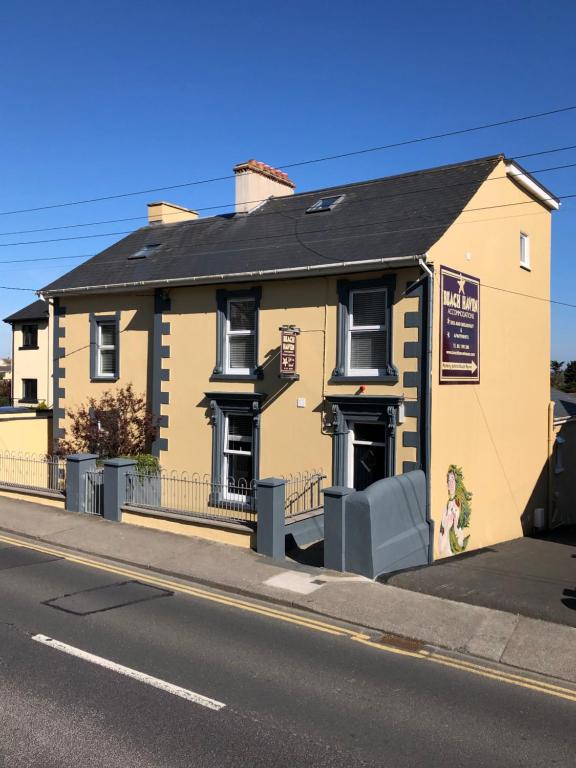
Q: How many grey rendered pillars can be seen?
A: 4